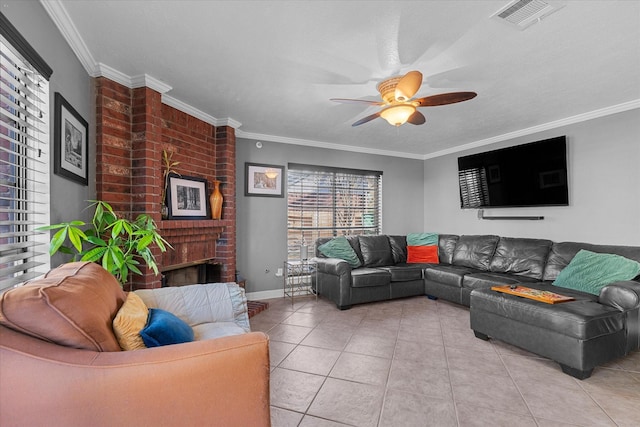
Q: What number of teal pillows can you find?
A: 3